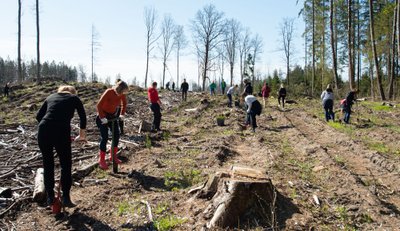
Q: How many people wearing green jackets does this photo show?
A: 2